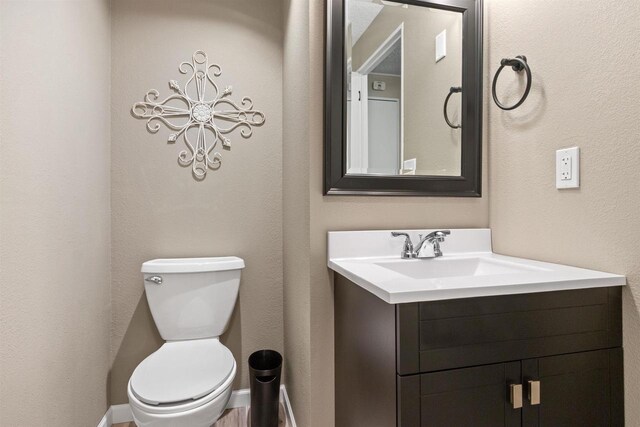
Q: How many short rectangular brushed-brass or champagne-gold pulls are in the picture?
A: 2